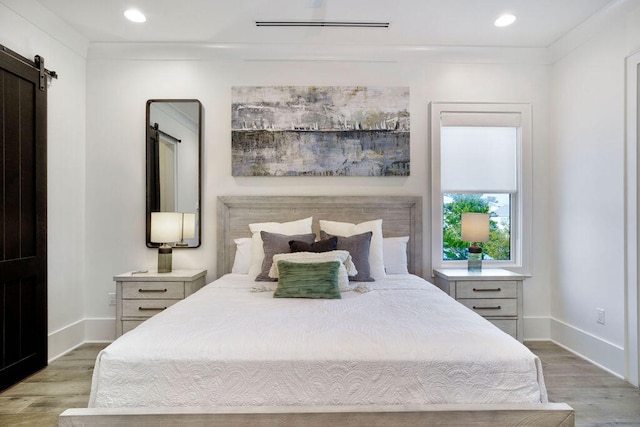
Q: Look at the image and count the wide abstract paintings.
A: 1